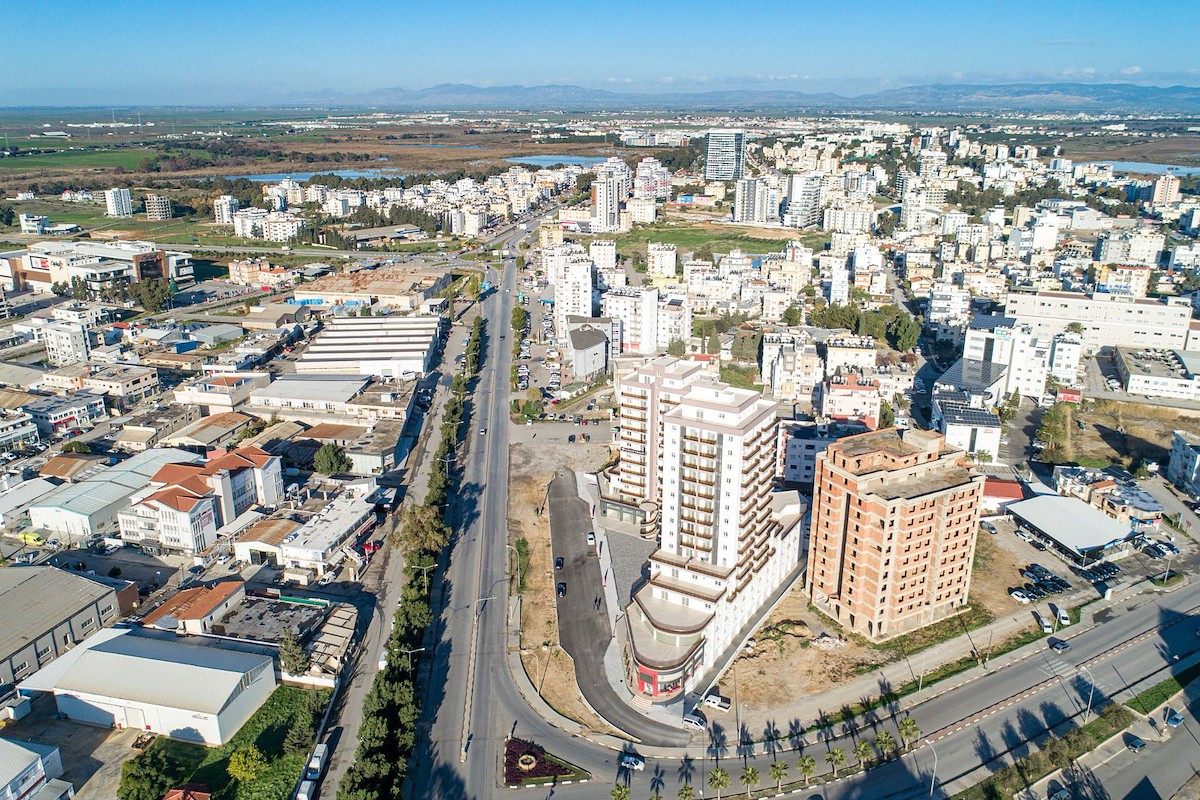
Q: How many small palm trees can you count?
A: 11